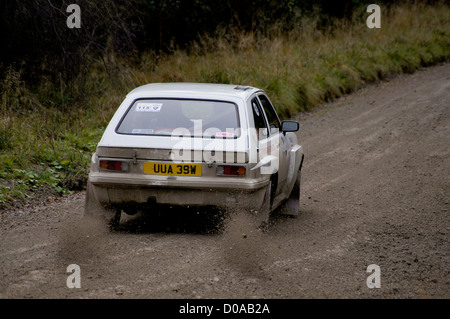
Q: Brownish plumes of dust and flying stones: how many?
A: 2